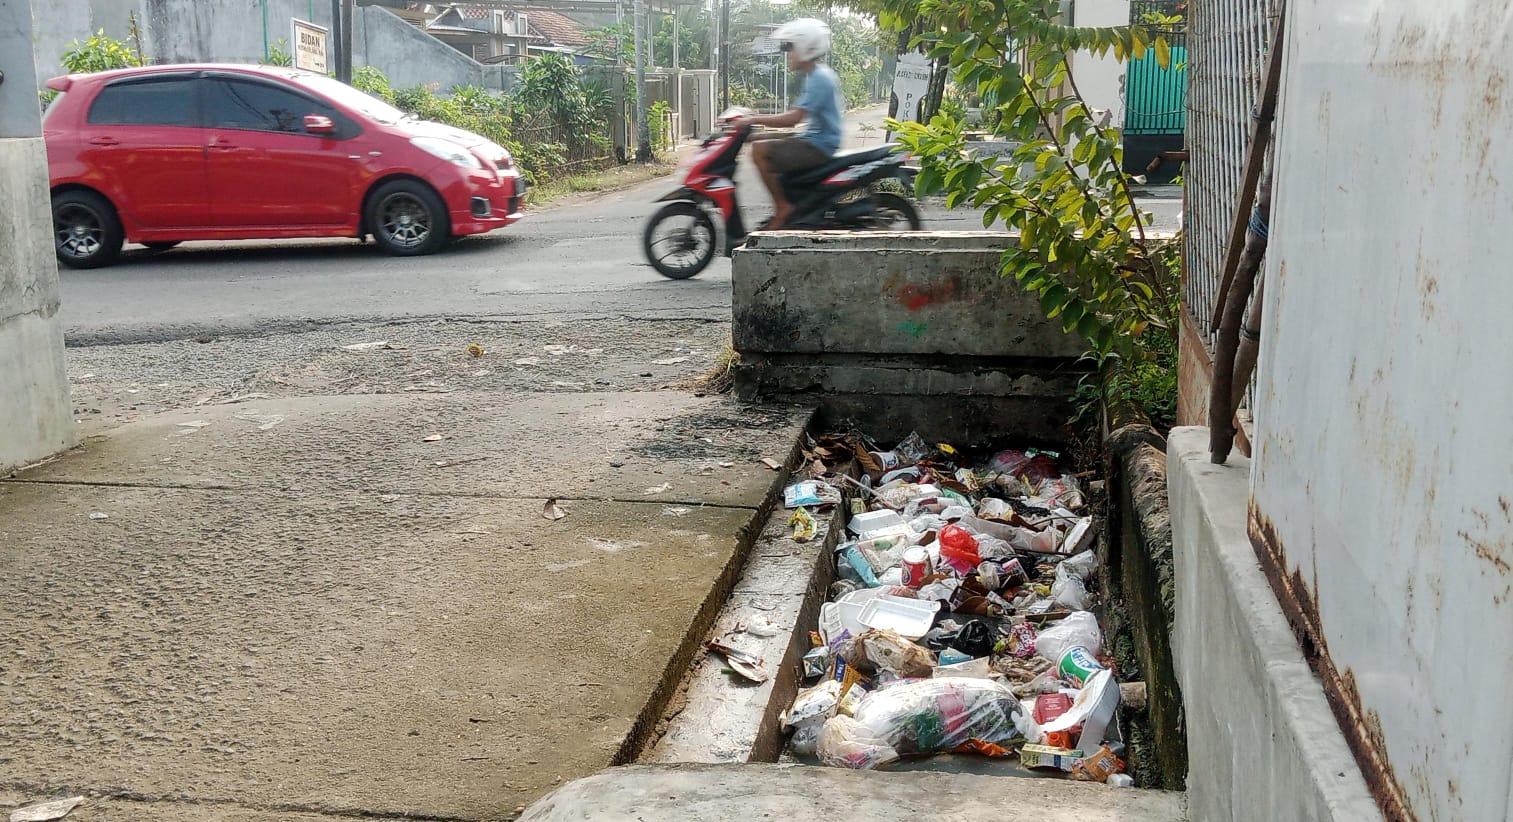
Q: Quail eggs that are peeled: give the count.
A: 0